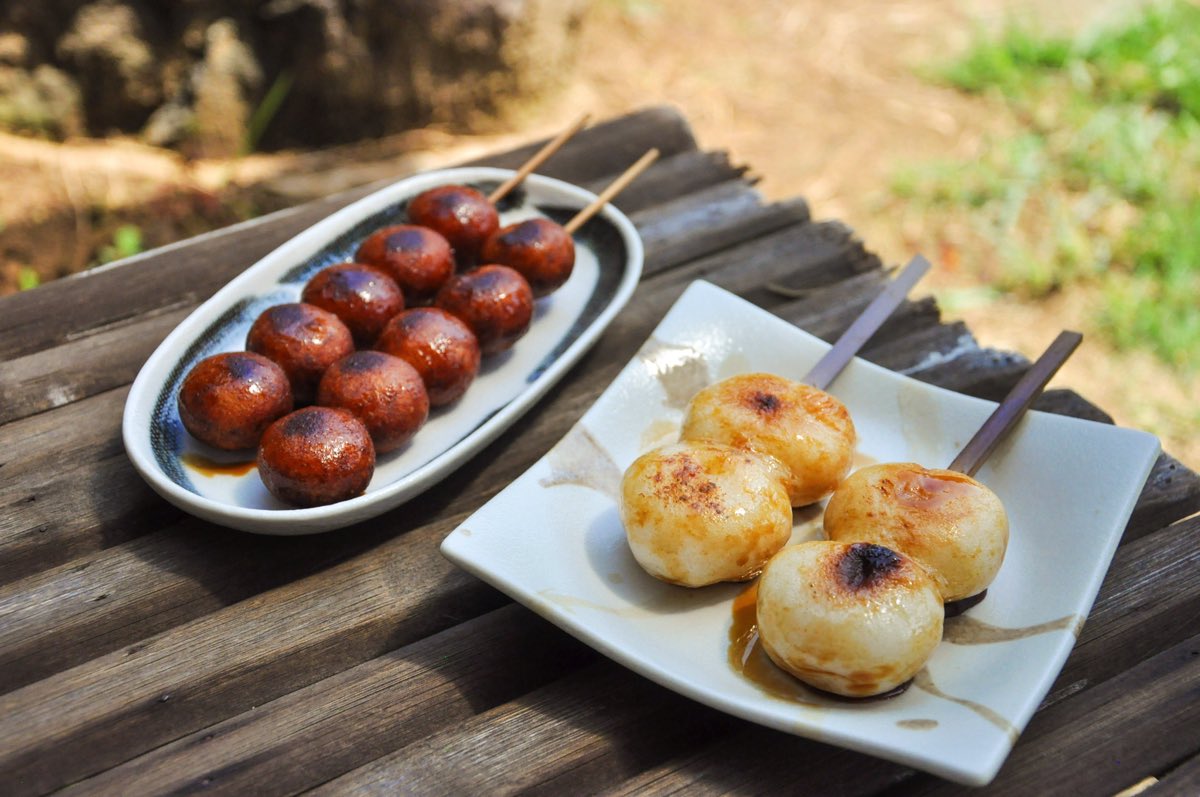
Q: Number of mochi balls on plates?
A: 14